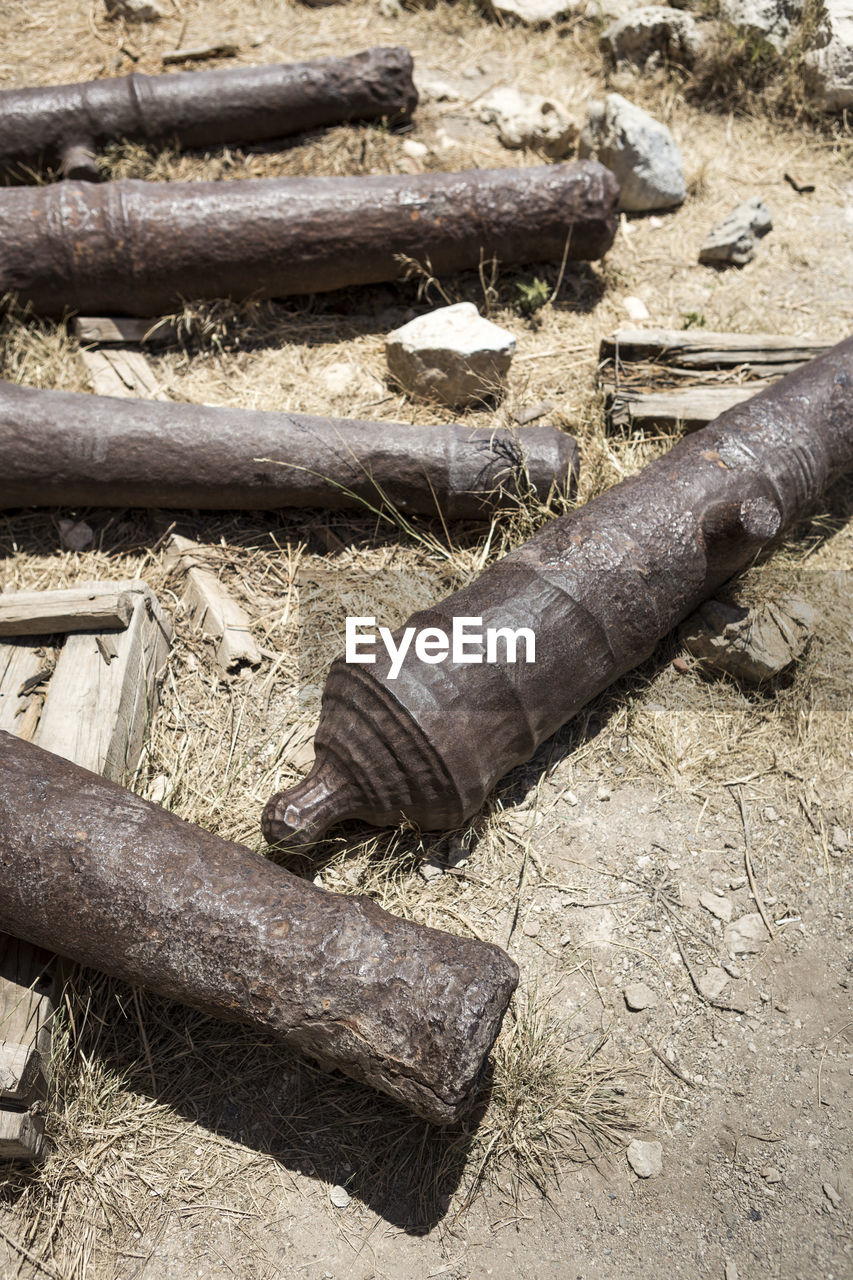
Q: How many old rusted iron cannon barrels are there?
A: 5